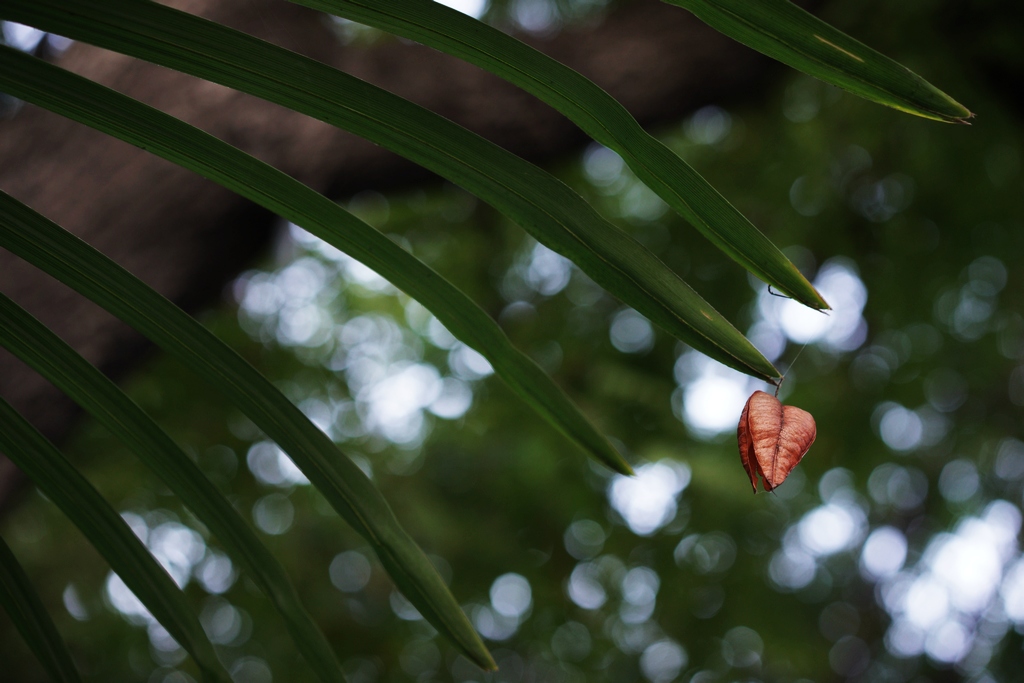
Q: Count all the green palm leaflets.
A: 8